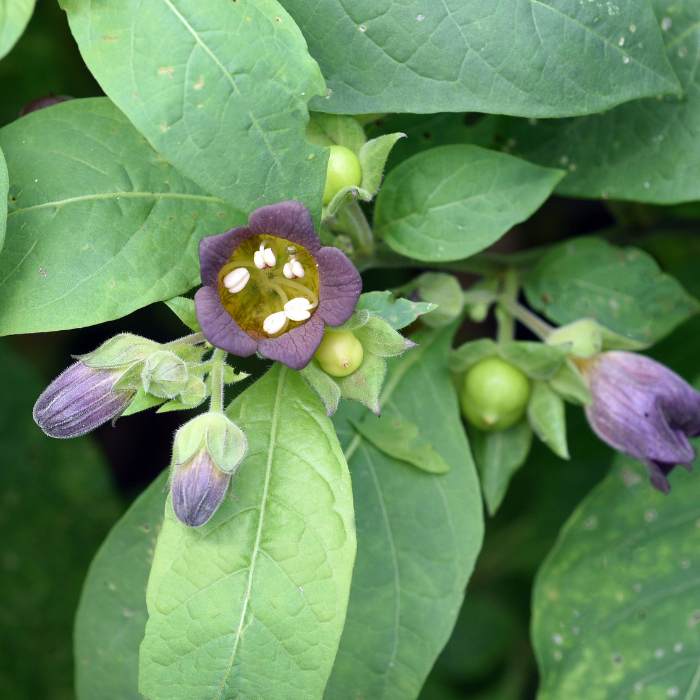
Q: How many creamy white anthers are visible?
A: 5